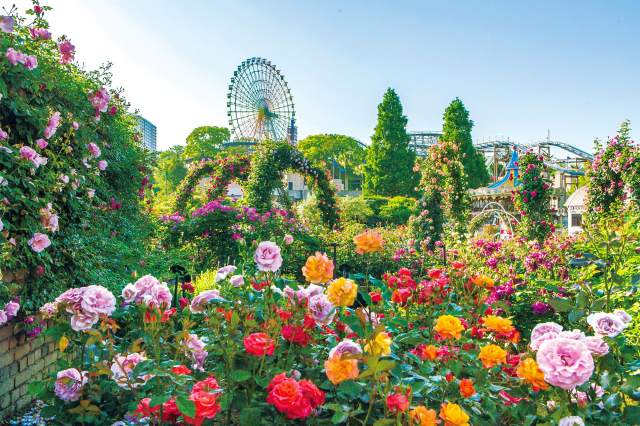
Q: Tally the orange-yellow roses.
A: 12